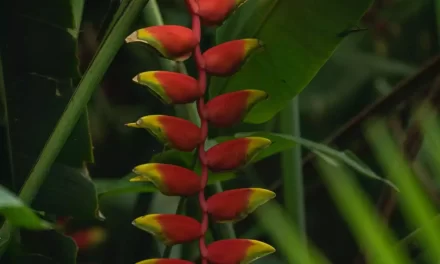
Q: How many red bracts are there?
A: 12